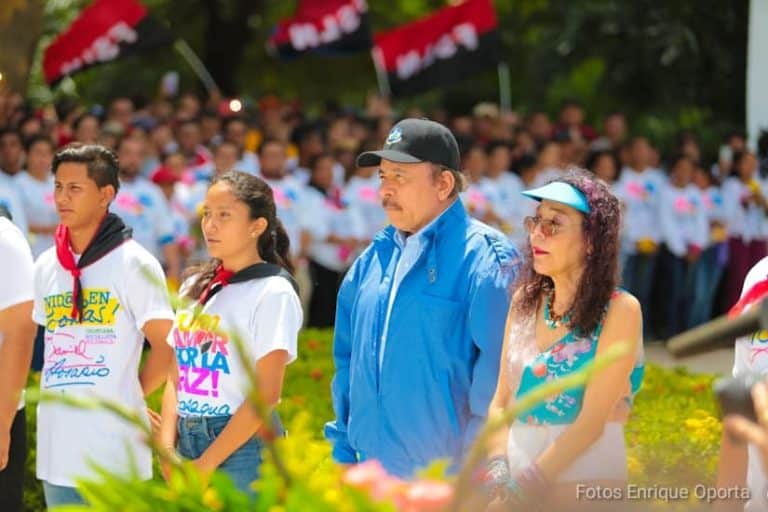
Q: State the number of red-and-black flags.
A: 3